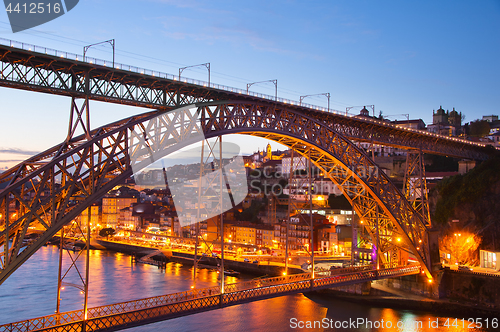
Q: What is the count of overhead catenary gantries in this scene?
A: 6